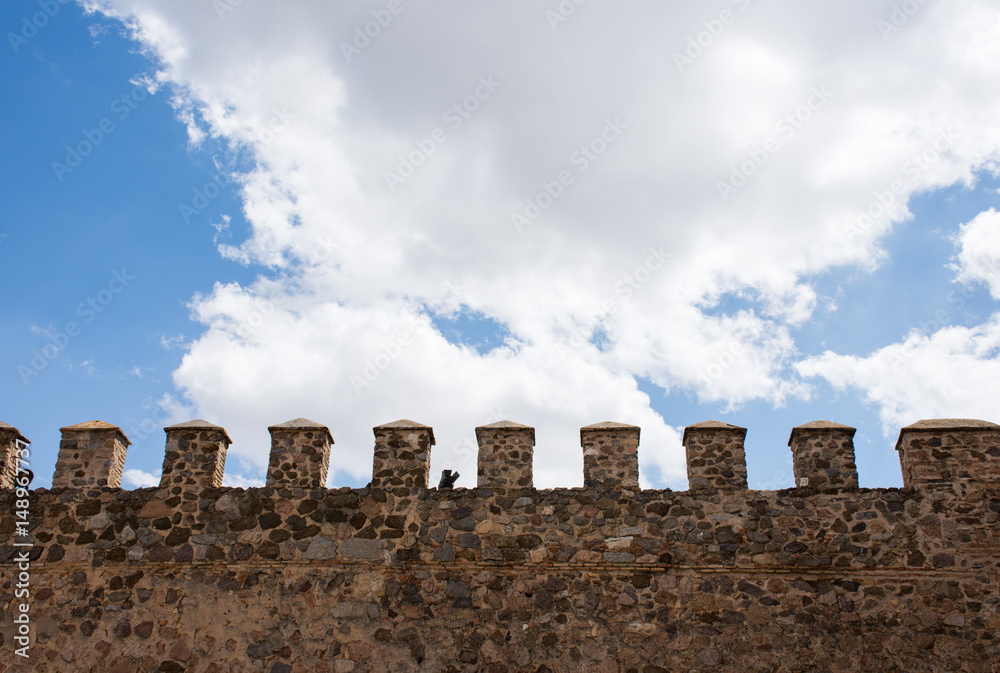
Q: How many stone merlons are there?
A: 10